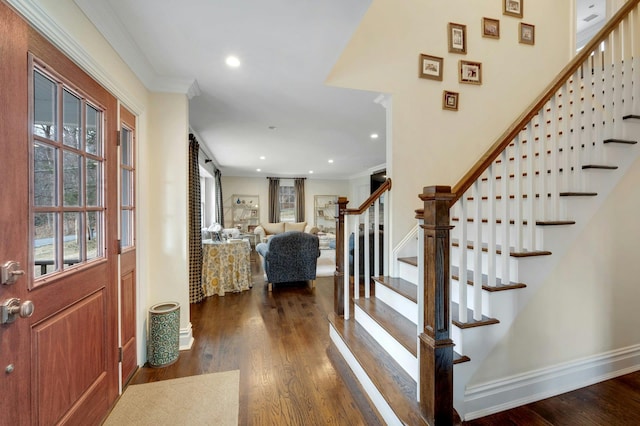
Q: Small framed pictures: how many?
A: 7